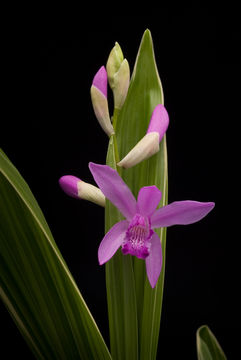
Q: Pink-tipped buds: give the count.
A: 3